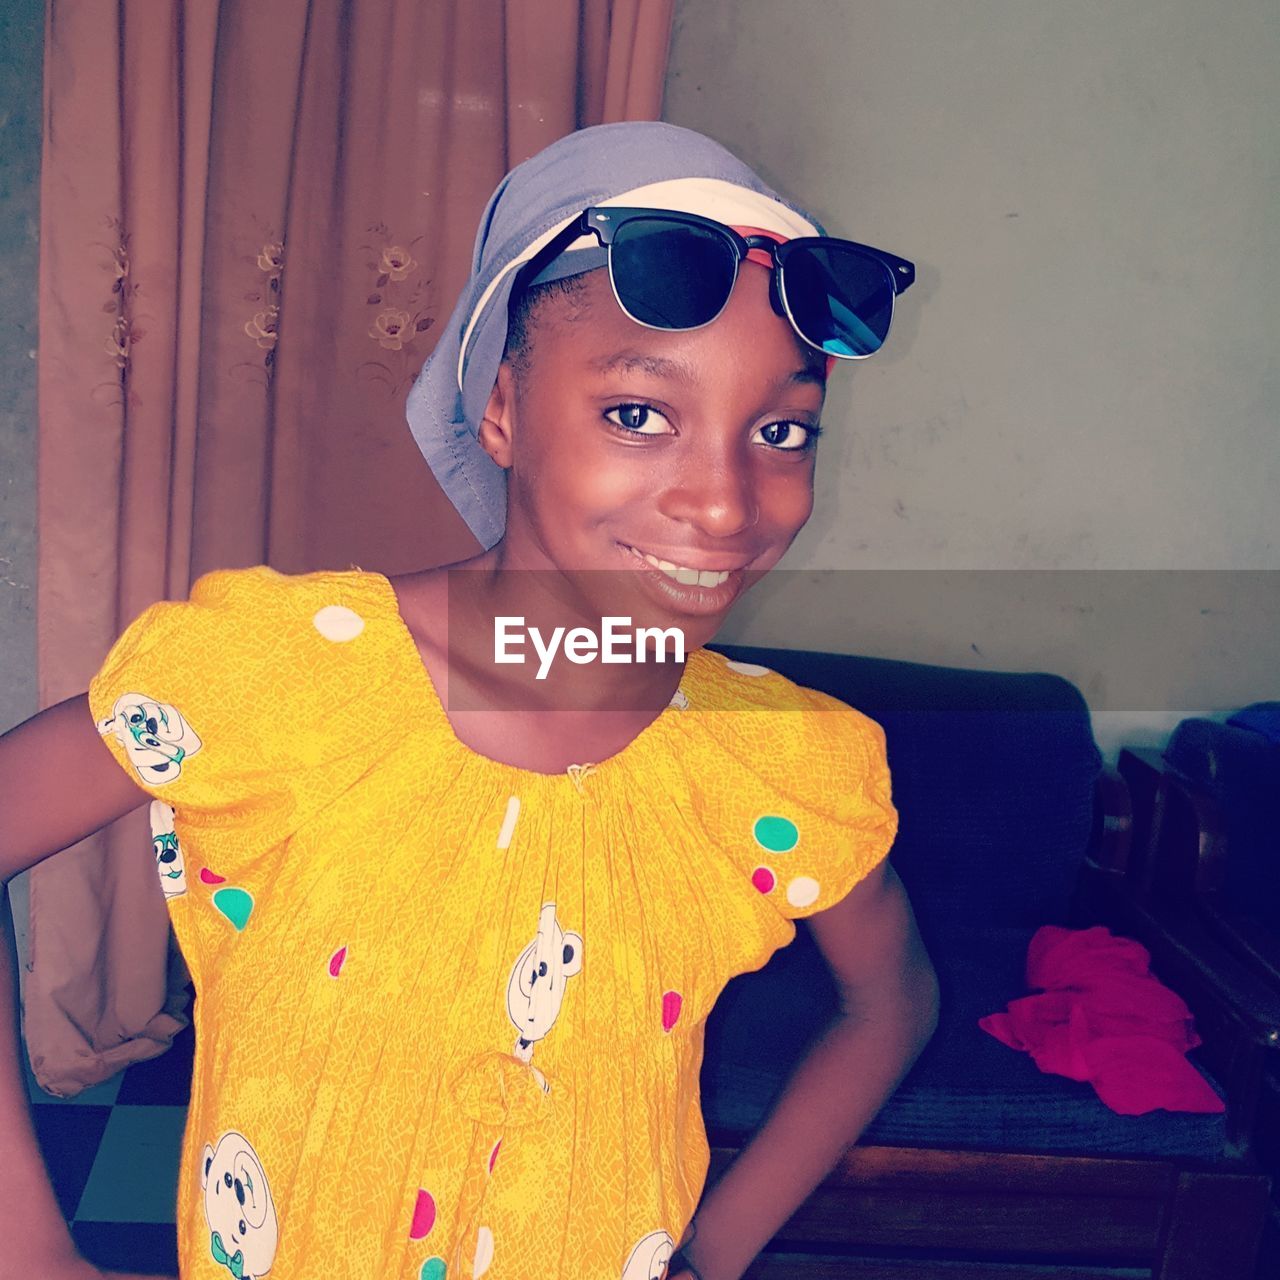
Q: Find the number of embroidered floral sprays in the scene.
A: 3